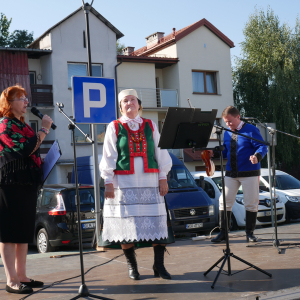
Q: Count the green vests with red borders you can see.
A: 1